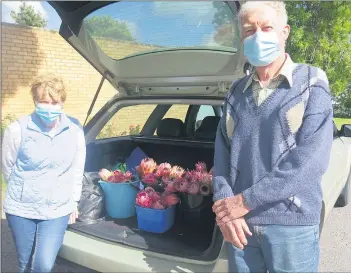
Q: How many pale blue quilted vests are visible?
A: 1